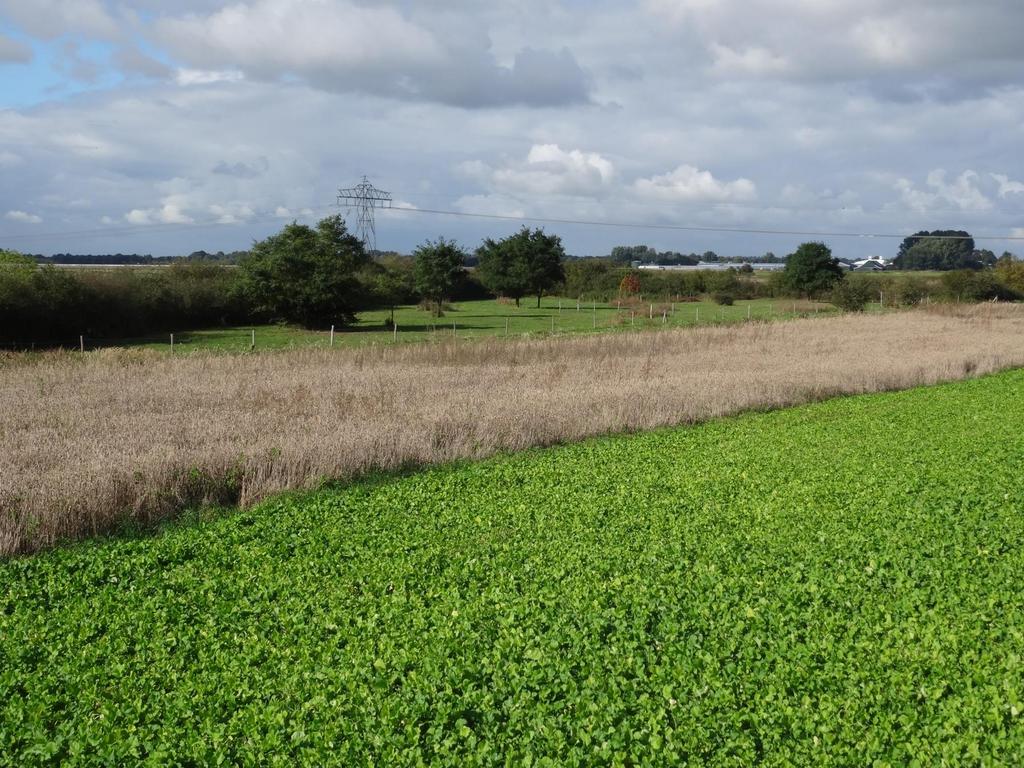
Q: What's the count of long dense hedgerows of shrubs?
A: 1